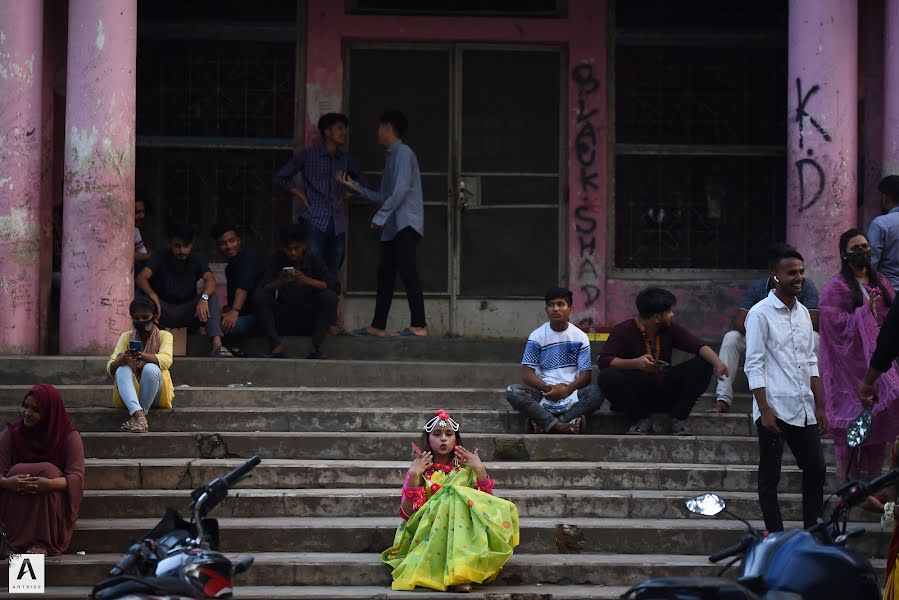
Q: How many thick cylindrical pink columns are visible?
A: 4